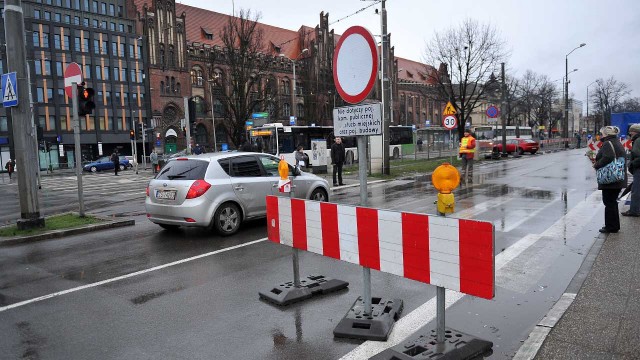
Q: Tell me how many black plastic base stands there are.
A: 3